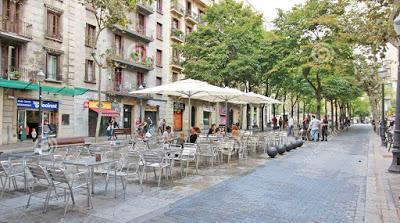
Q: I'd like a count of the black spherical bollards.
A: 5